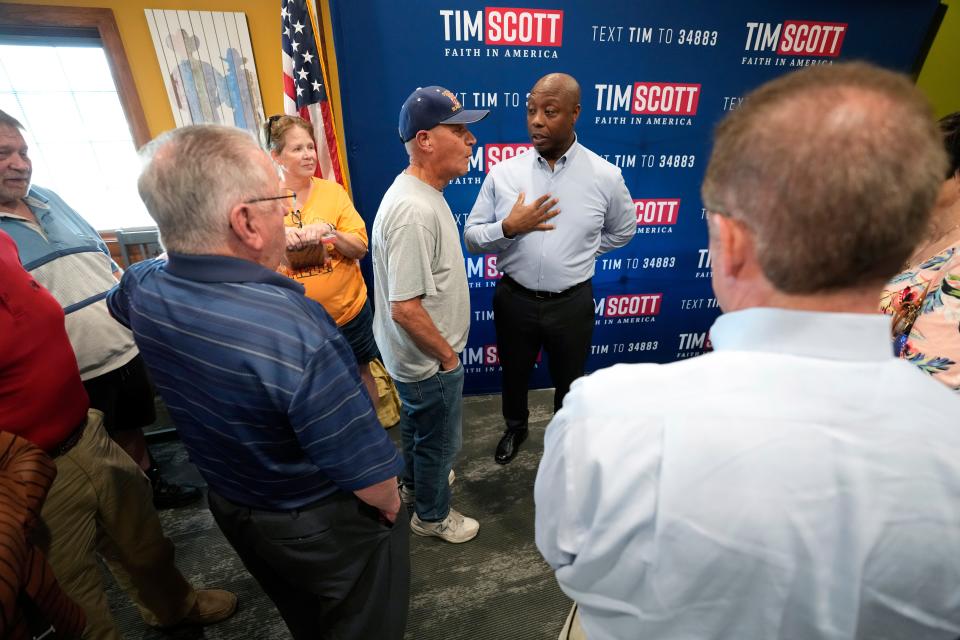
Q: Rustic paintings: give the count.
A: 1